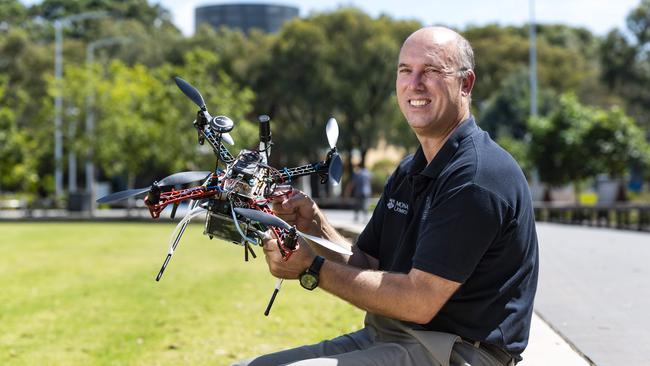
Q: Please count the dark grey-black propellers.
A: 4